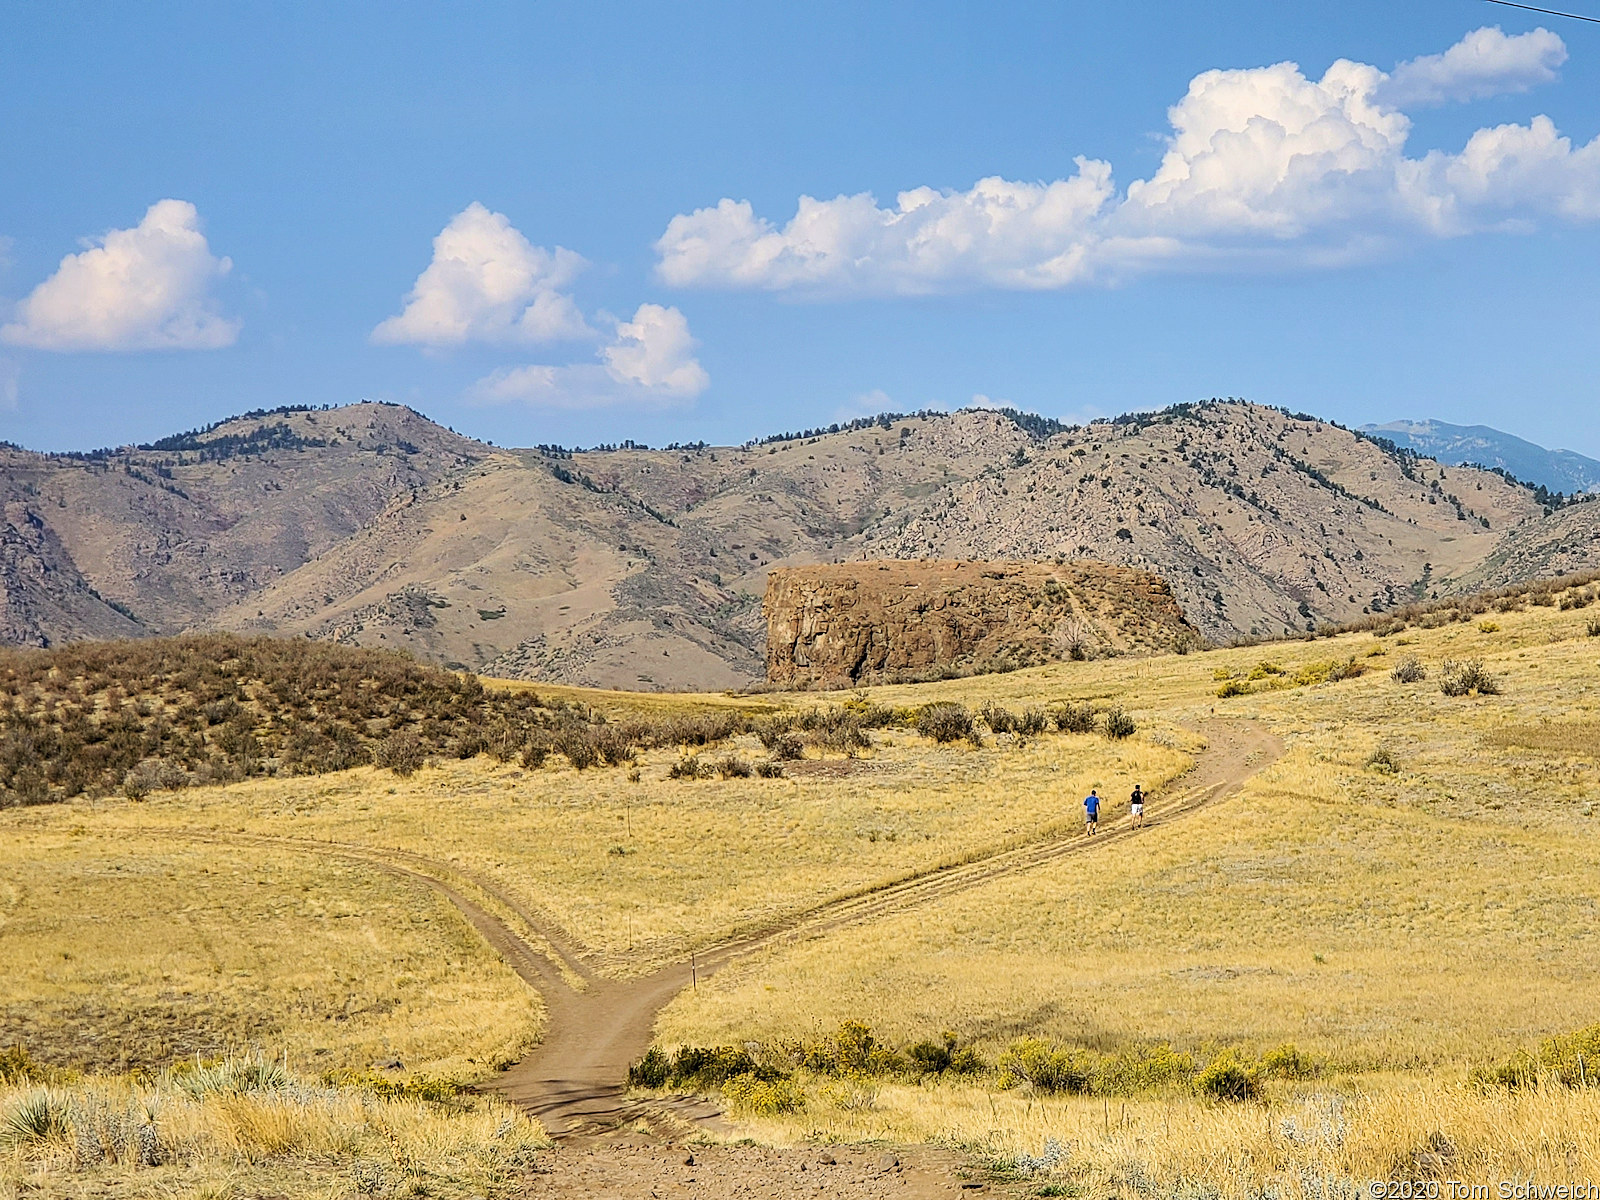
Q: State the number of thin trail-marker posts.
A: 3